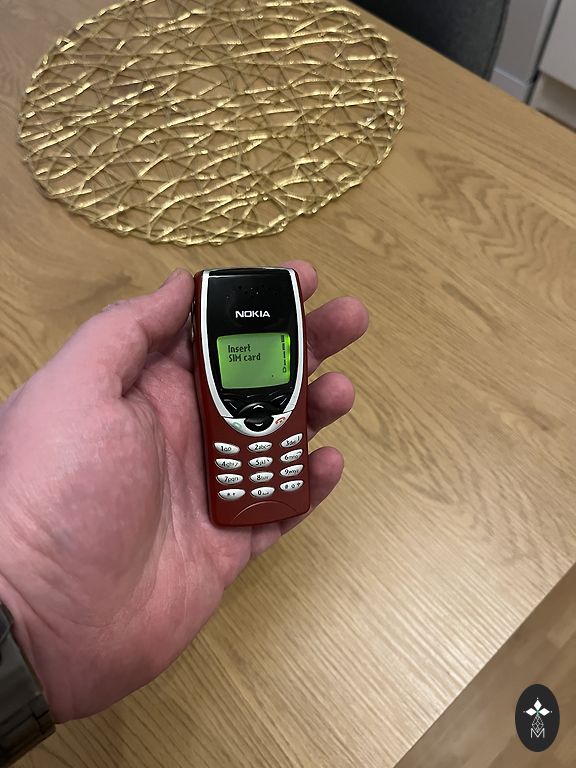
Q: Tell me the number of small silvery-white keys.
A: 12